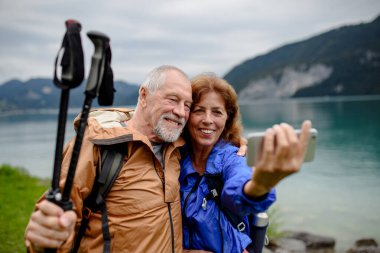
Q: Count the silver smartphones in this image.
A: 1